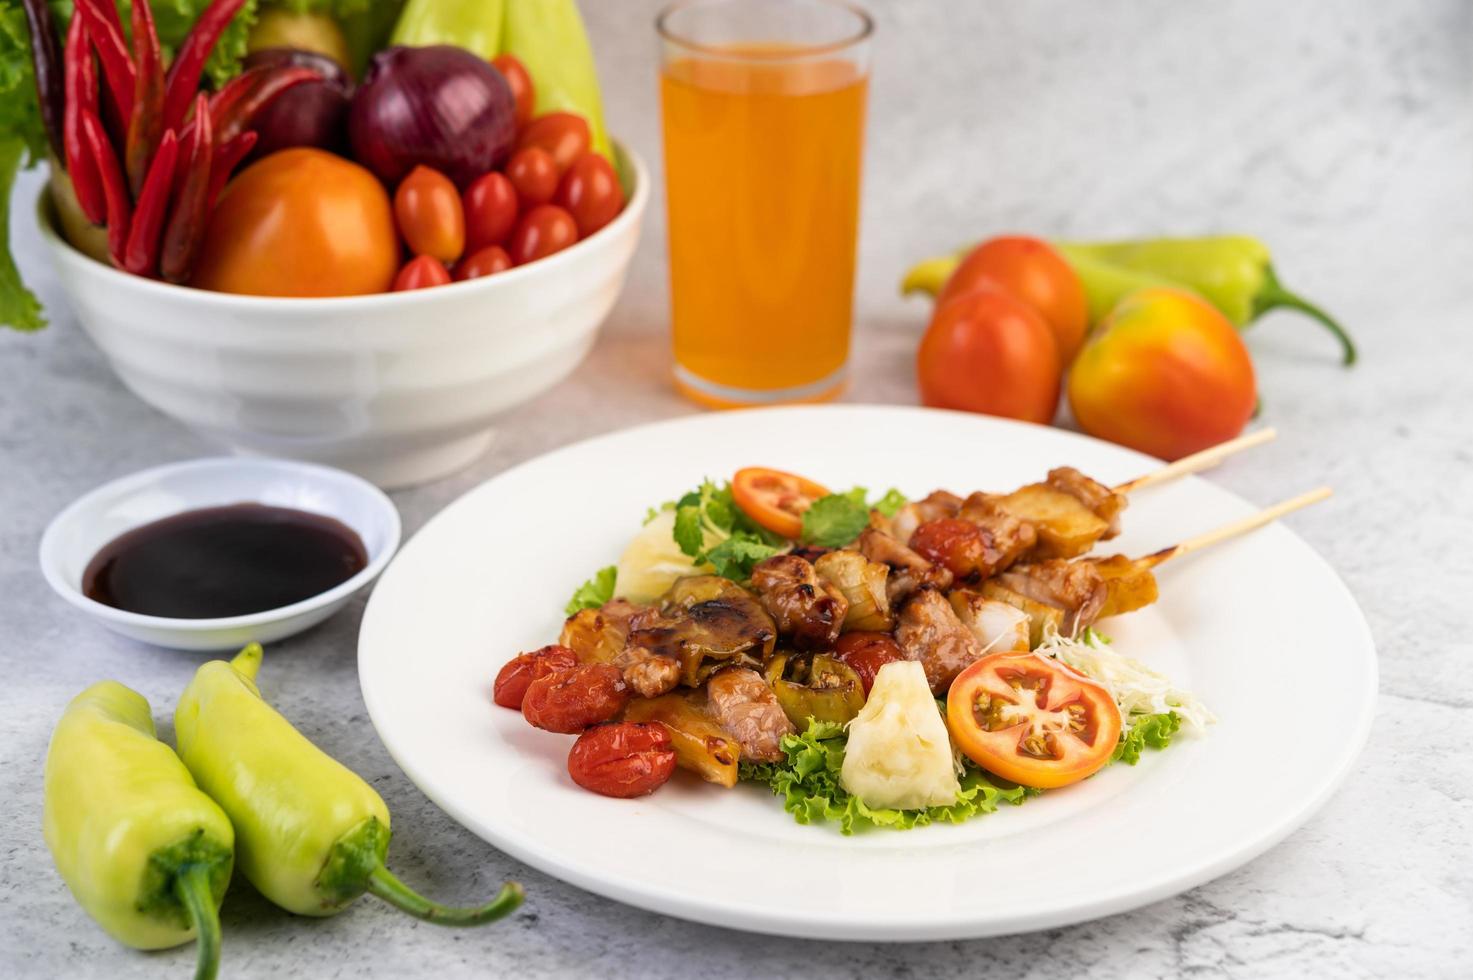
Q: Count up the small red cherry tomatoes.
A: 14